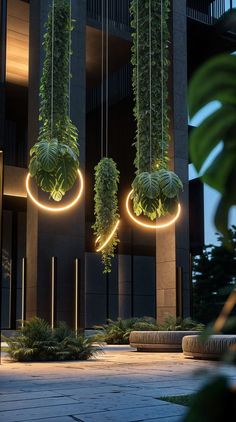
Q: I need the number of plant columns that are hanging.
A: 3